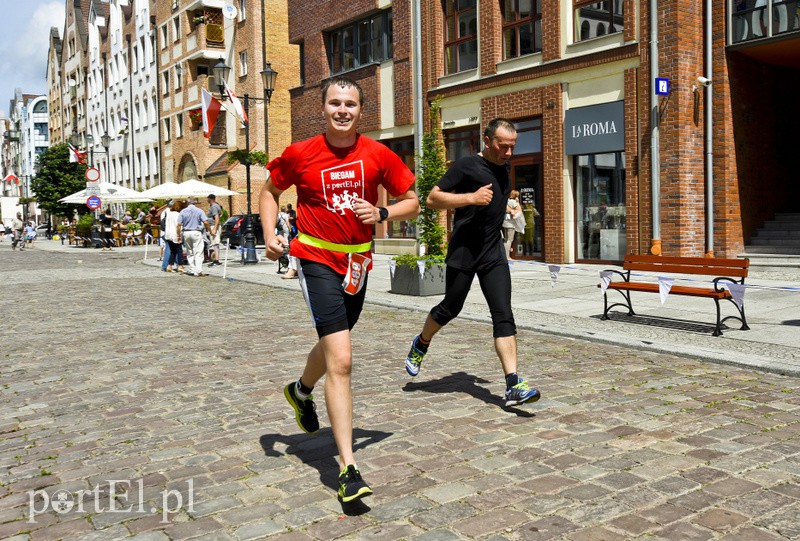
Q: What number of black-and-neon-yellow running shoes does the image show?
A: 2